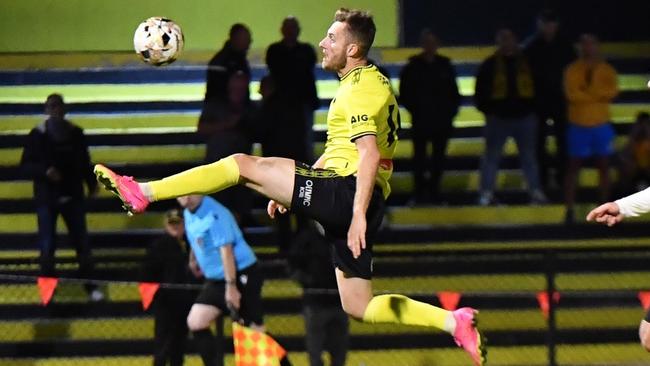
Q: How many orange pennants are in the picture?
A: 5